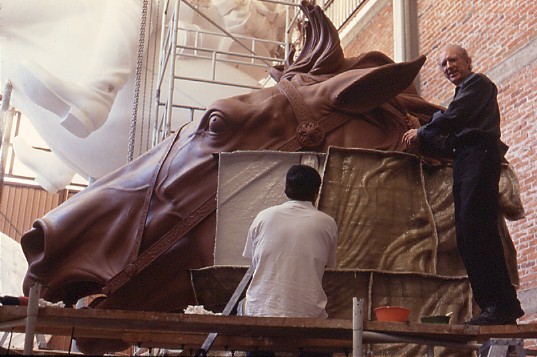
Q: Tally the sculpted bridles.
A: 1